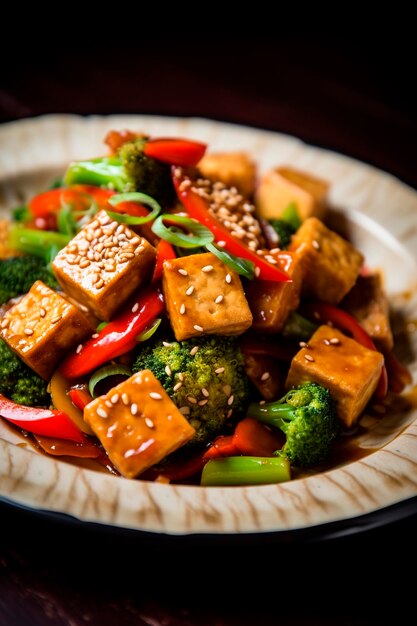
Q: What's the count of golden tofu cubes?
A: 10